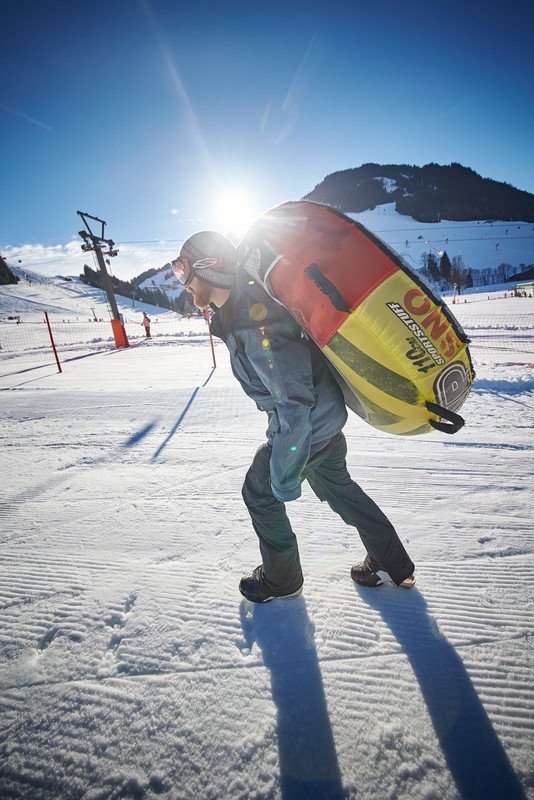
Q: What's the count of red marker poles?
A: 2